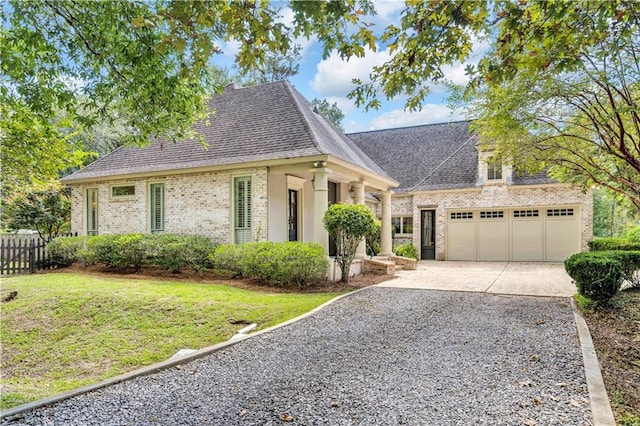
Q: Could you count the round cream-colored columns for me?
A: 3